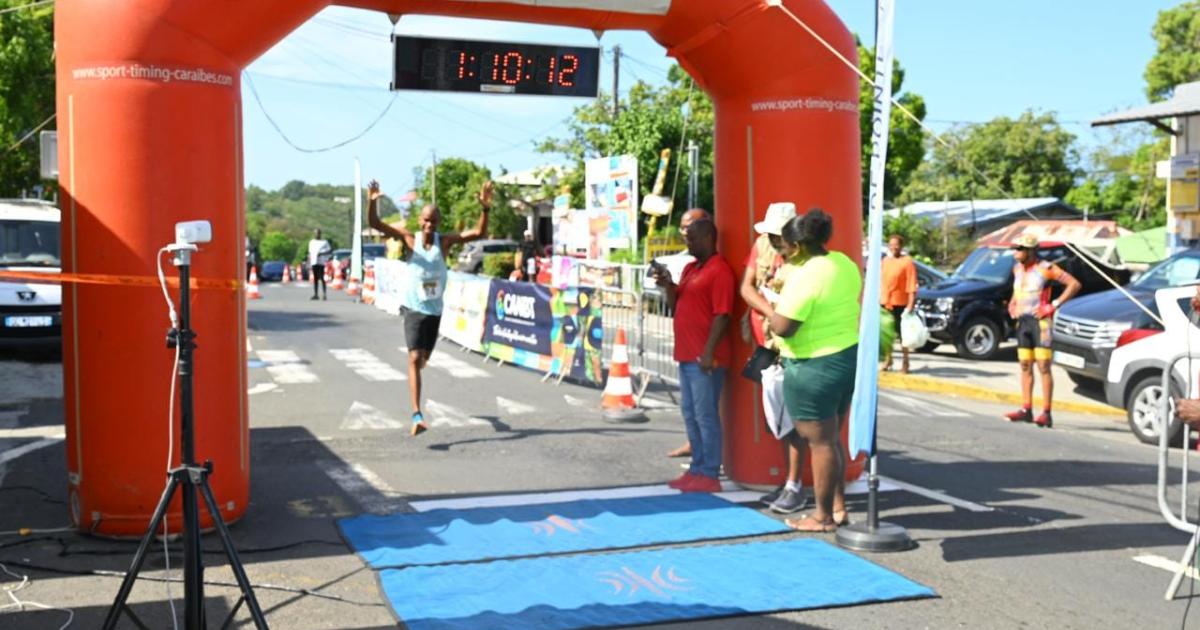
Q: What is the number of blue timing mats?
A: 2